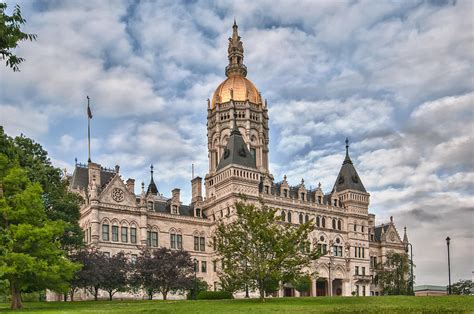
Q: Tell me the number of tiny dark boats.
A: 0